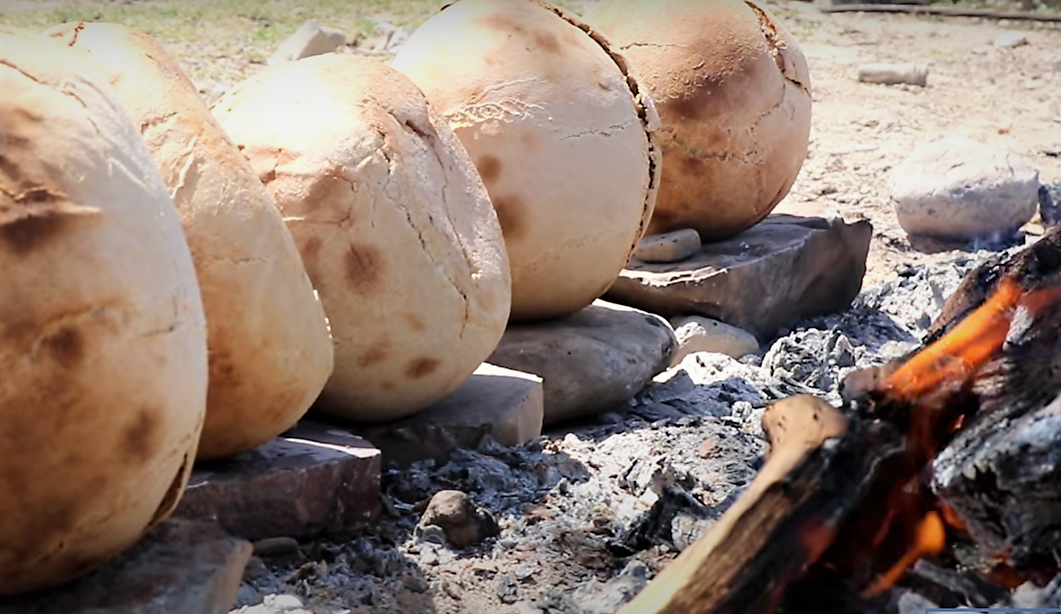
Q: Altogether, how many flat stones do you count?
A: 5